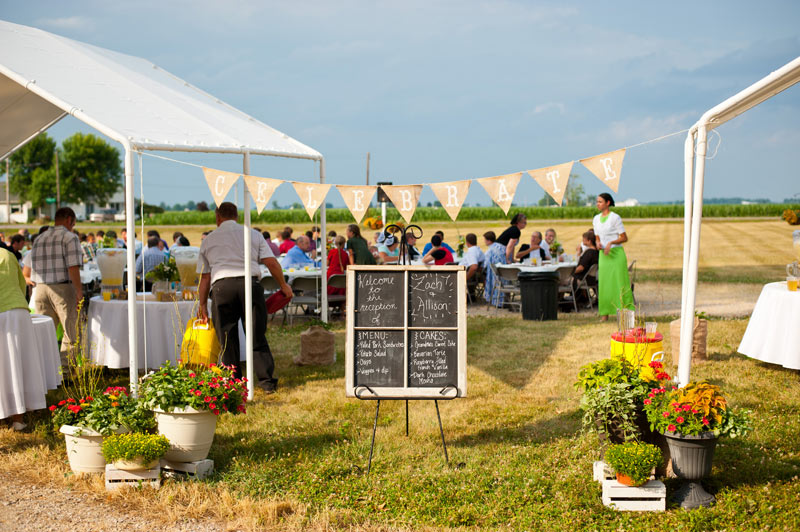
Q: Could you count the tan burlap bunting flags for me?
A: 9